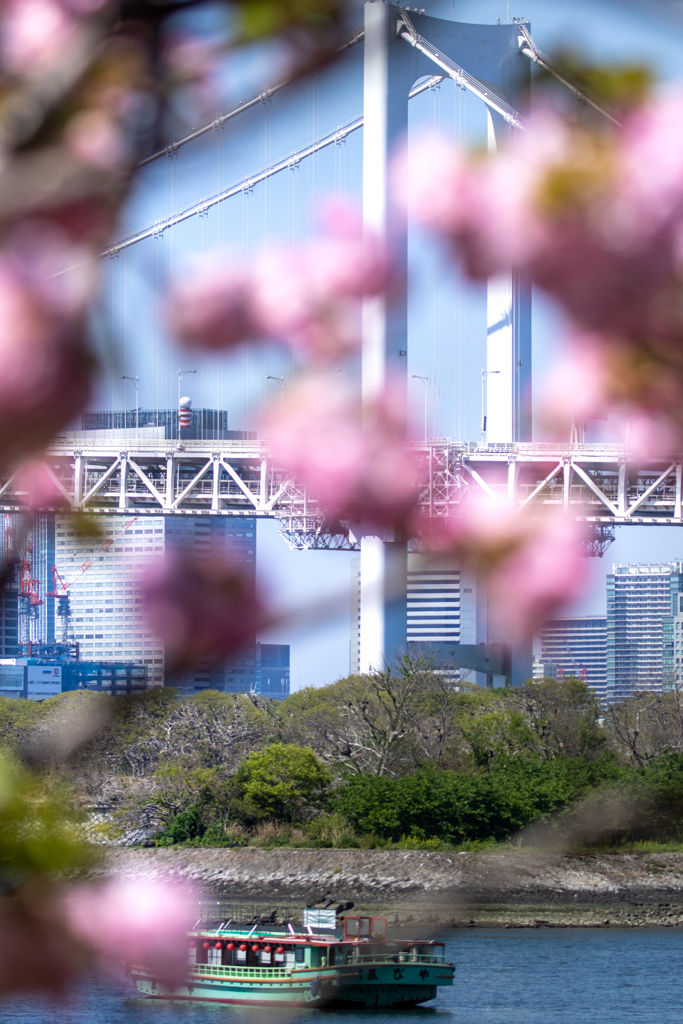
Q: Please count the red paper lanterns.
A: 8